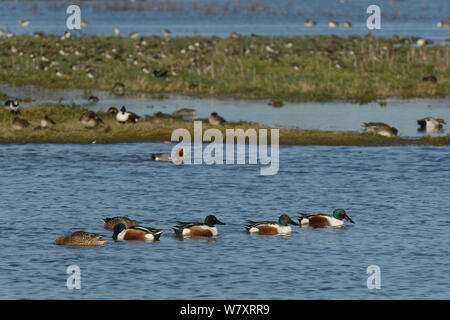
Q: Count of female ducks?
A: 2